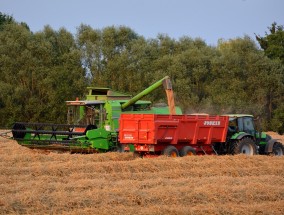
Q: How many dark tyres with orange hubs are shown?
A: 2